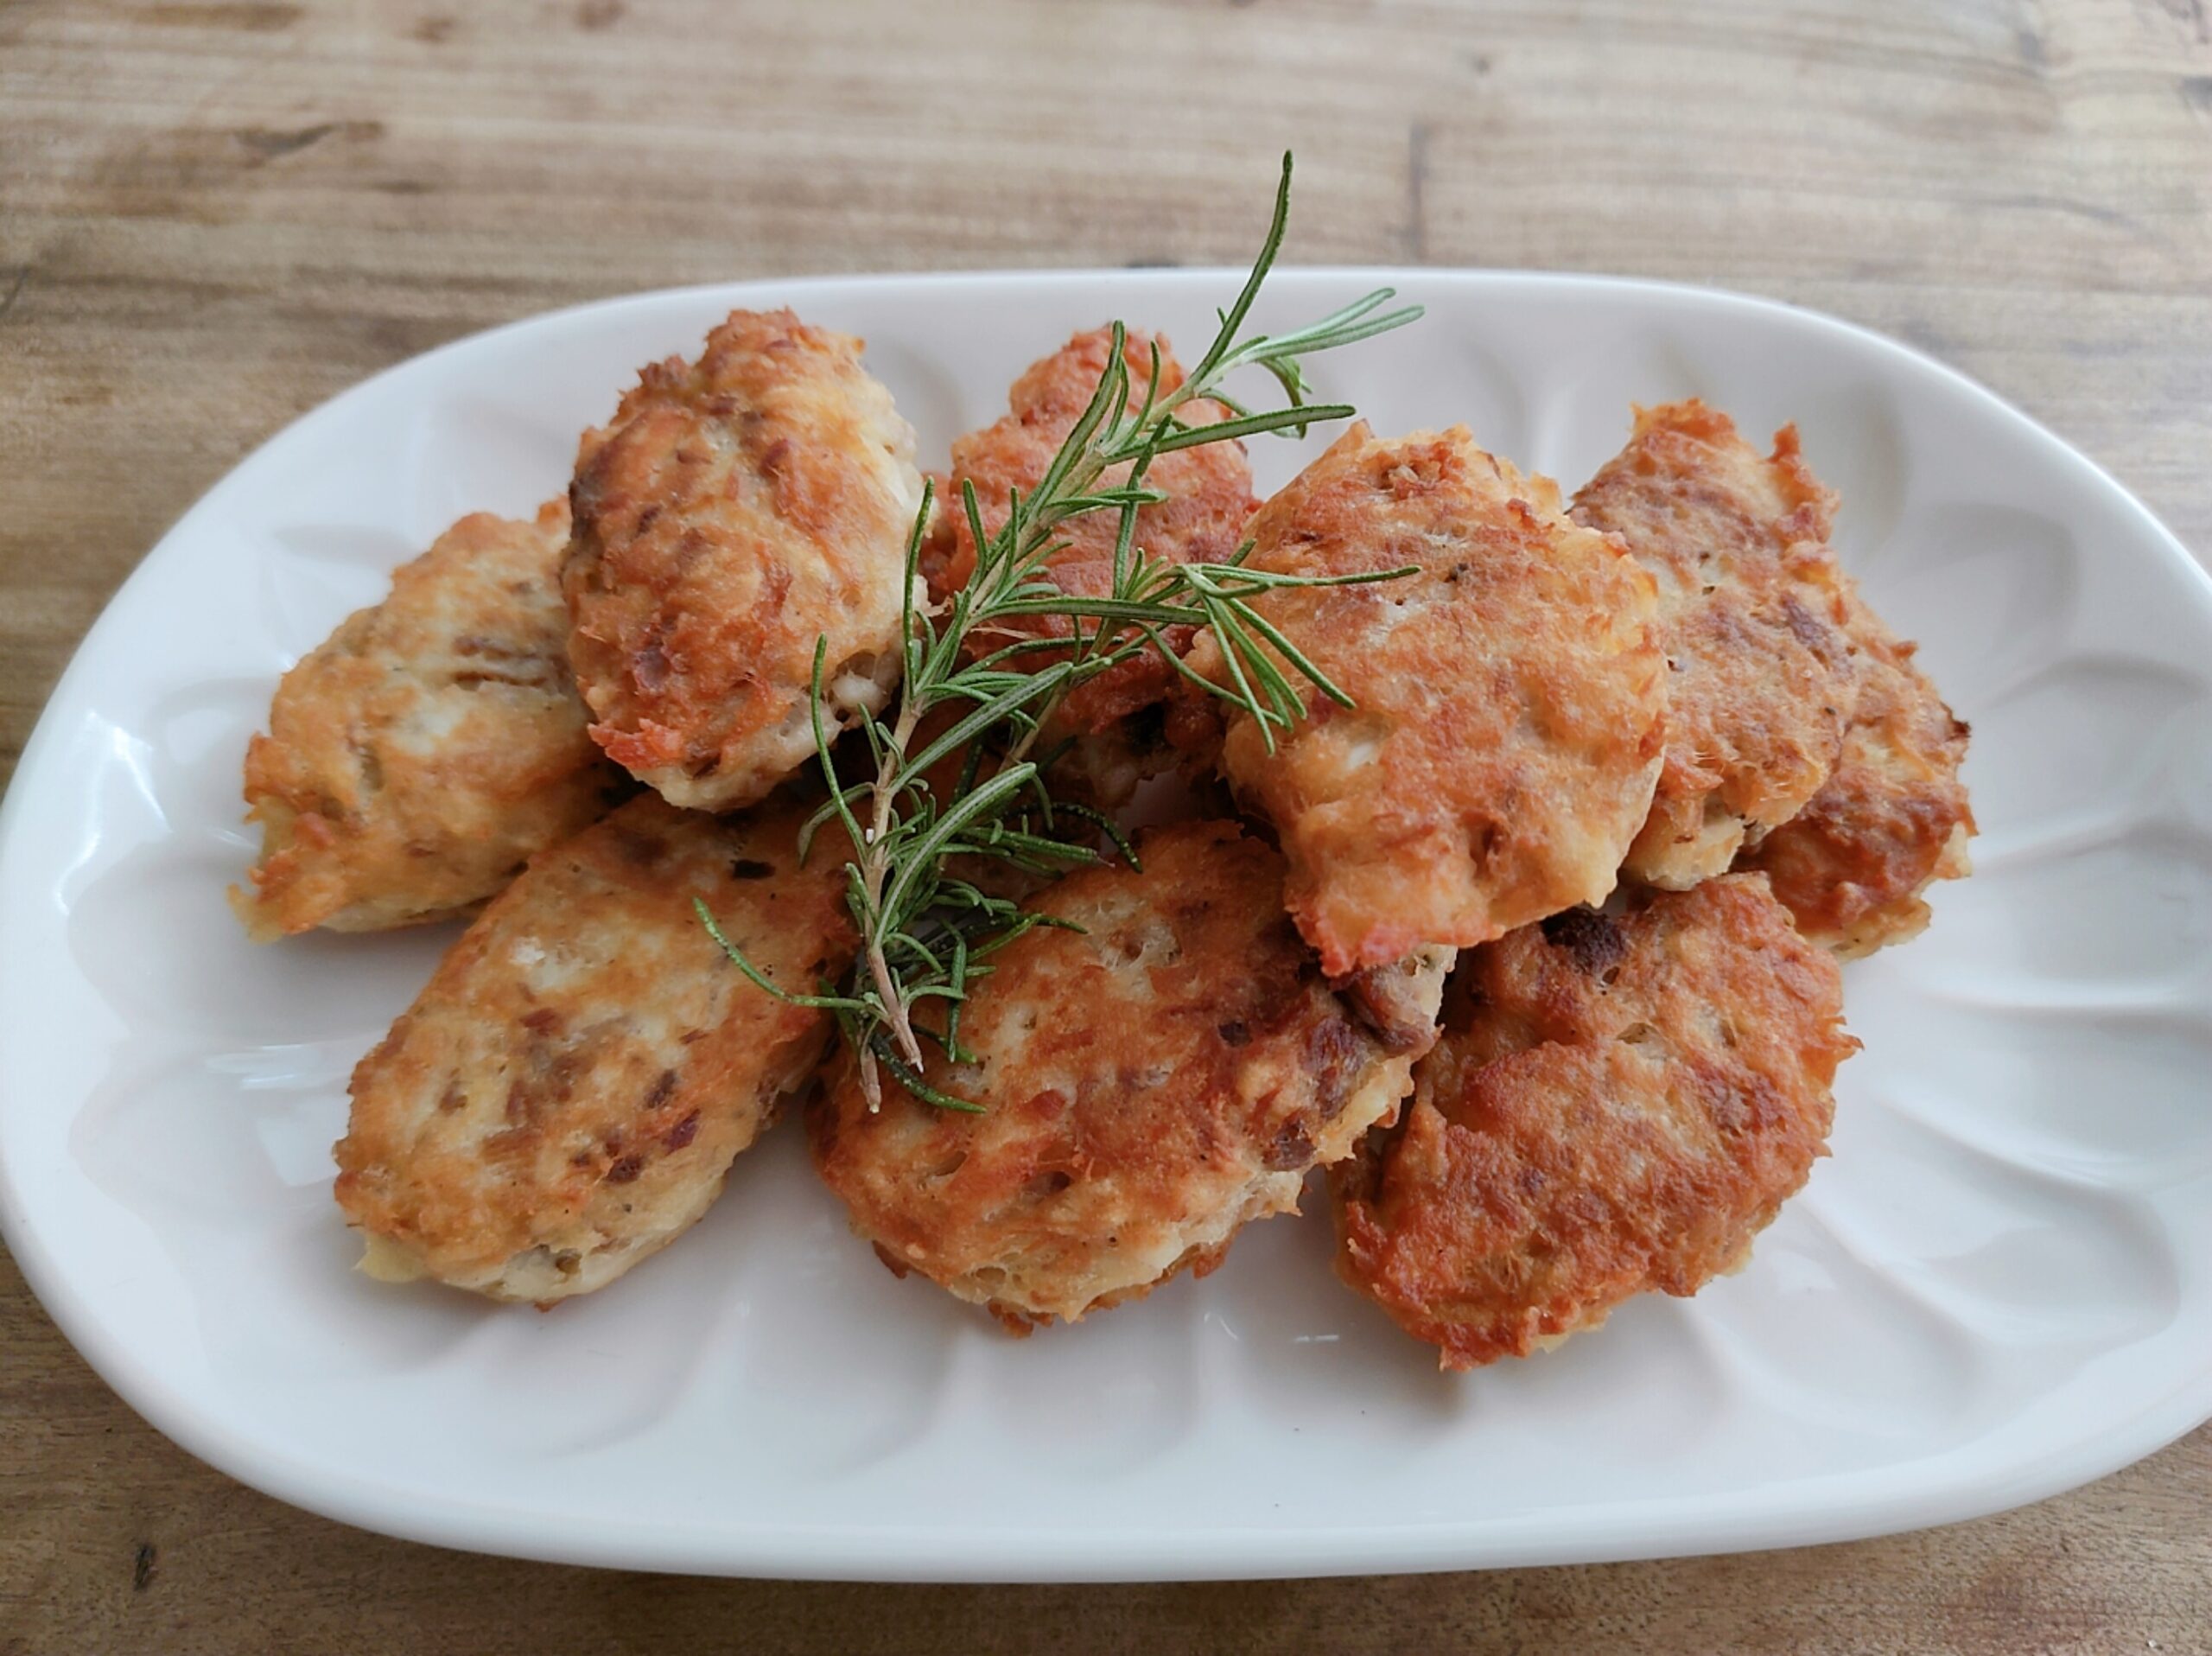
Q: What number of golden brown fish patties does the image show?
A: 9